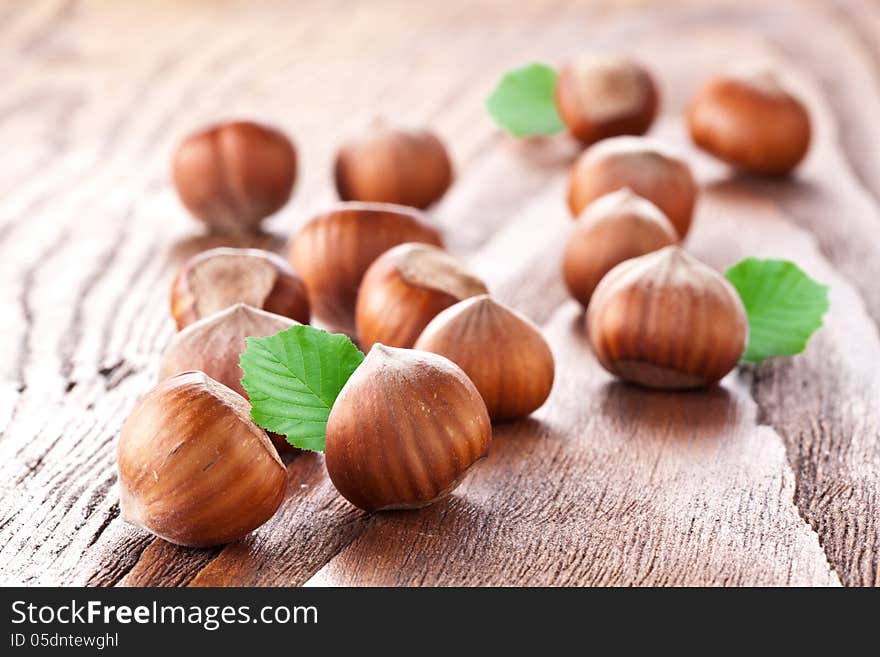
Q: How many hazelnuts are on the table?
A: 14